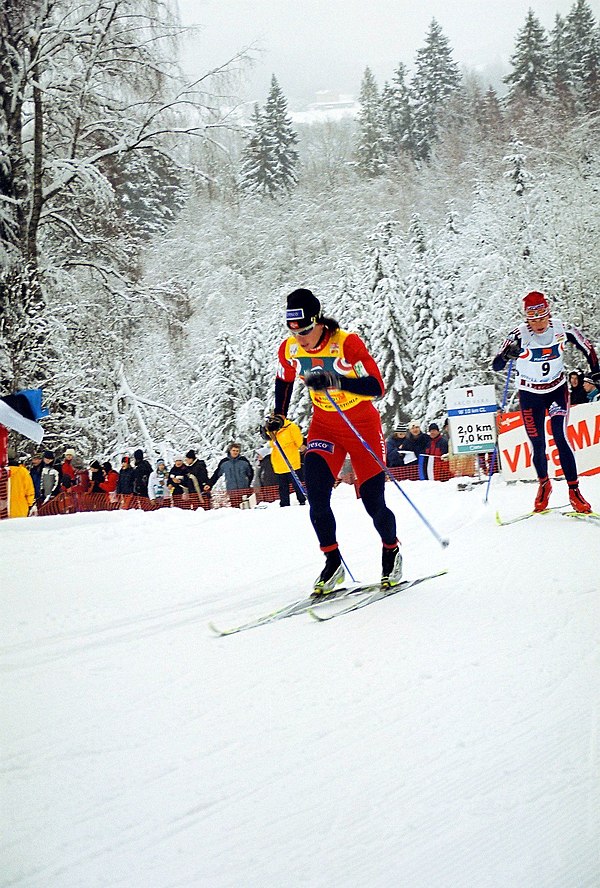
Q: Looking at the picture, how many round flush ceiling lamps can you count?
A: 0